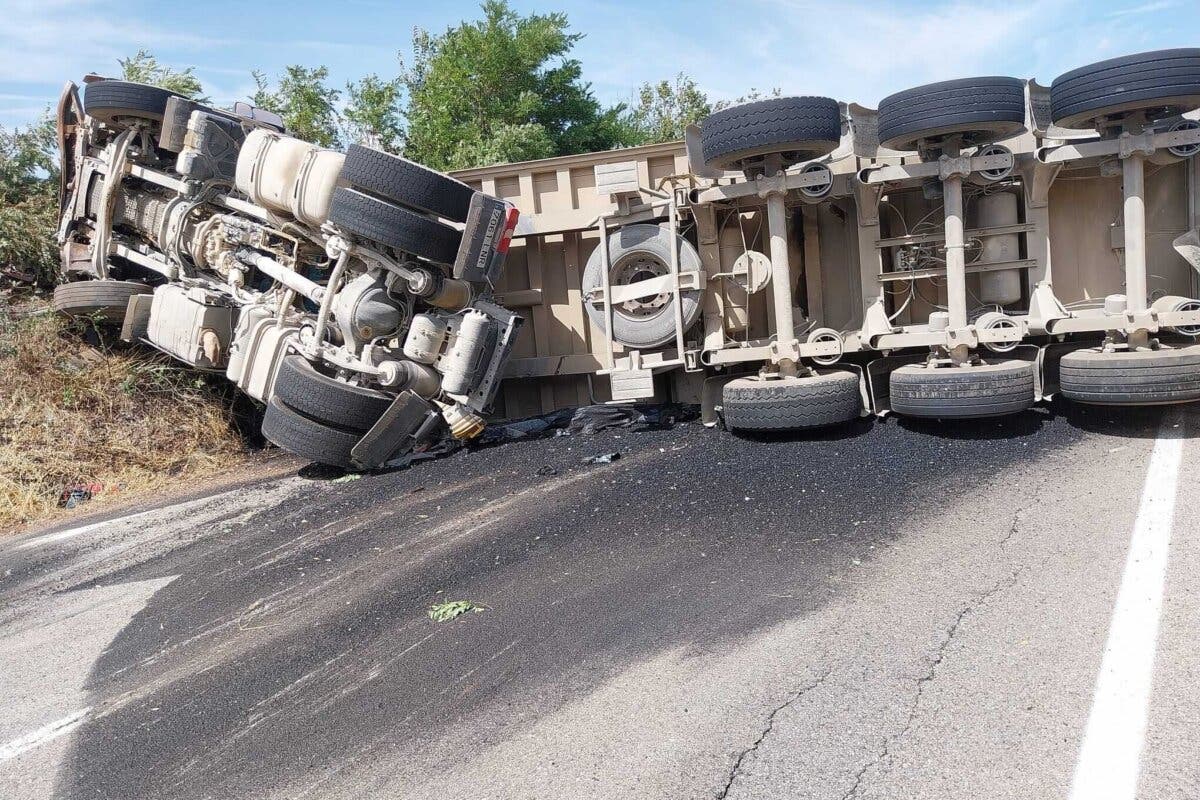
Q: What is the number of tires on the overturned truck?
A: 13